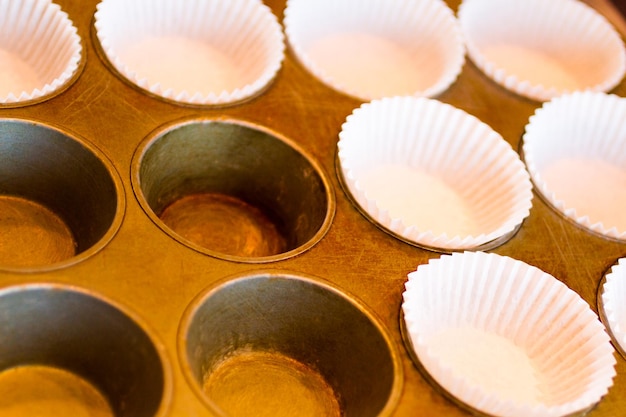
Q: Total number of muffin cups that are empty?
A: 4